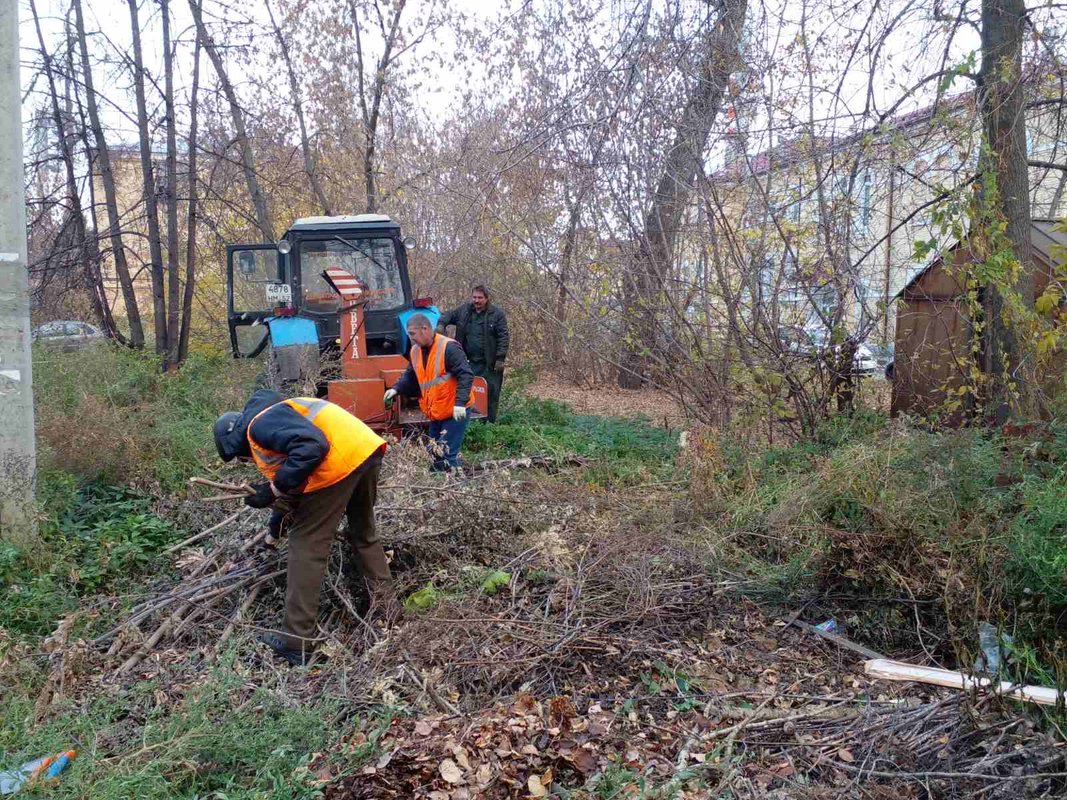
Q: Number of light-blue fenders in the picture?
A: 2